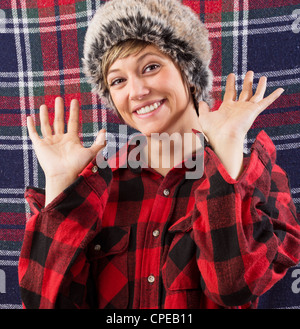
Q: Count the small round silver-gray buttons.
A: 5